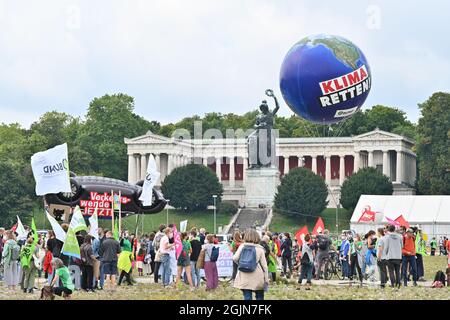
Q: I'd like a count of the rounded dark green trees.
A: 3